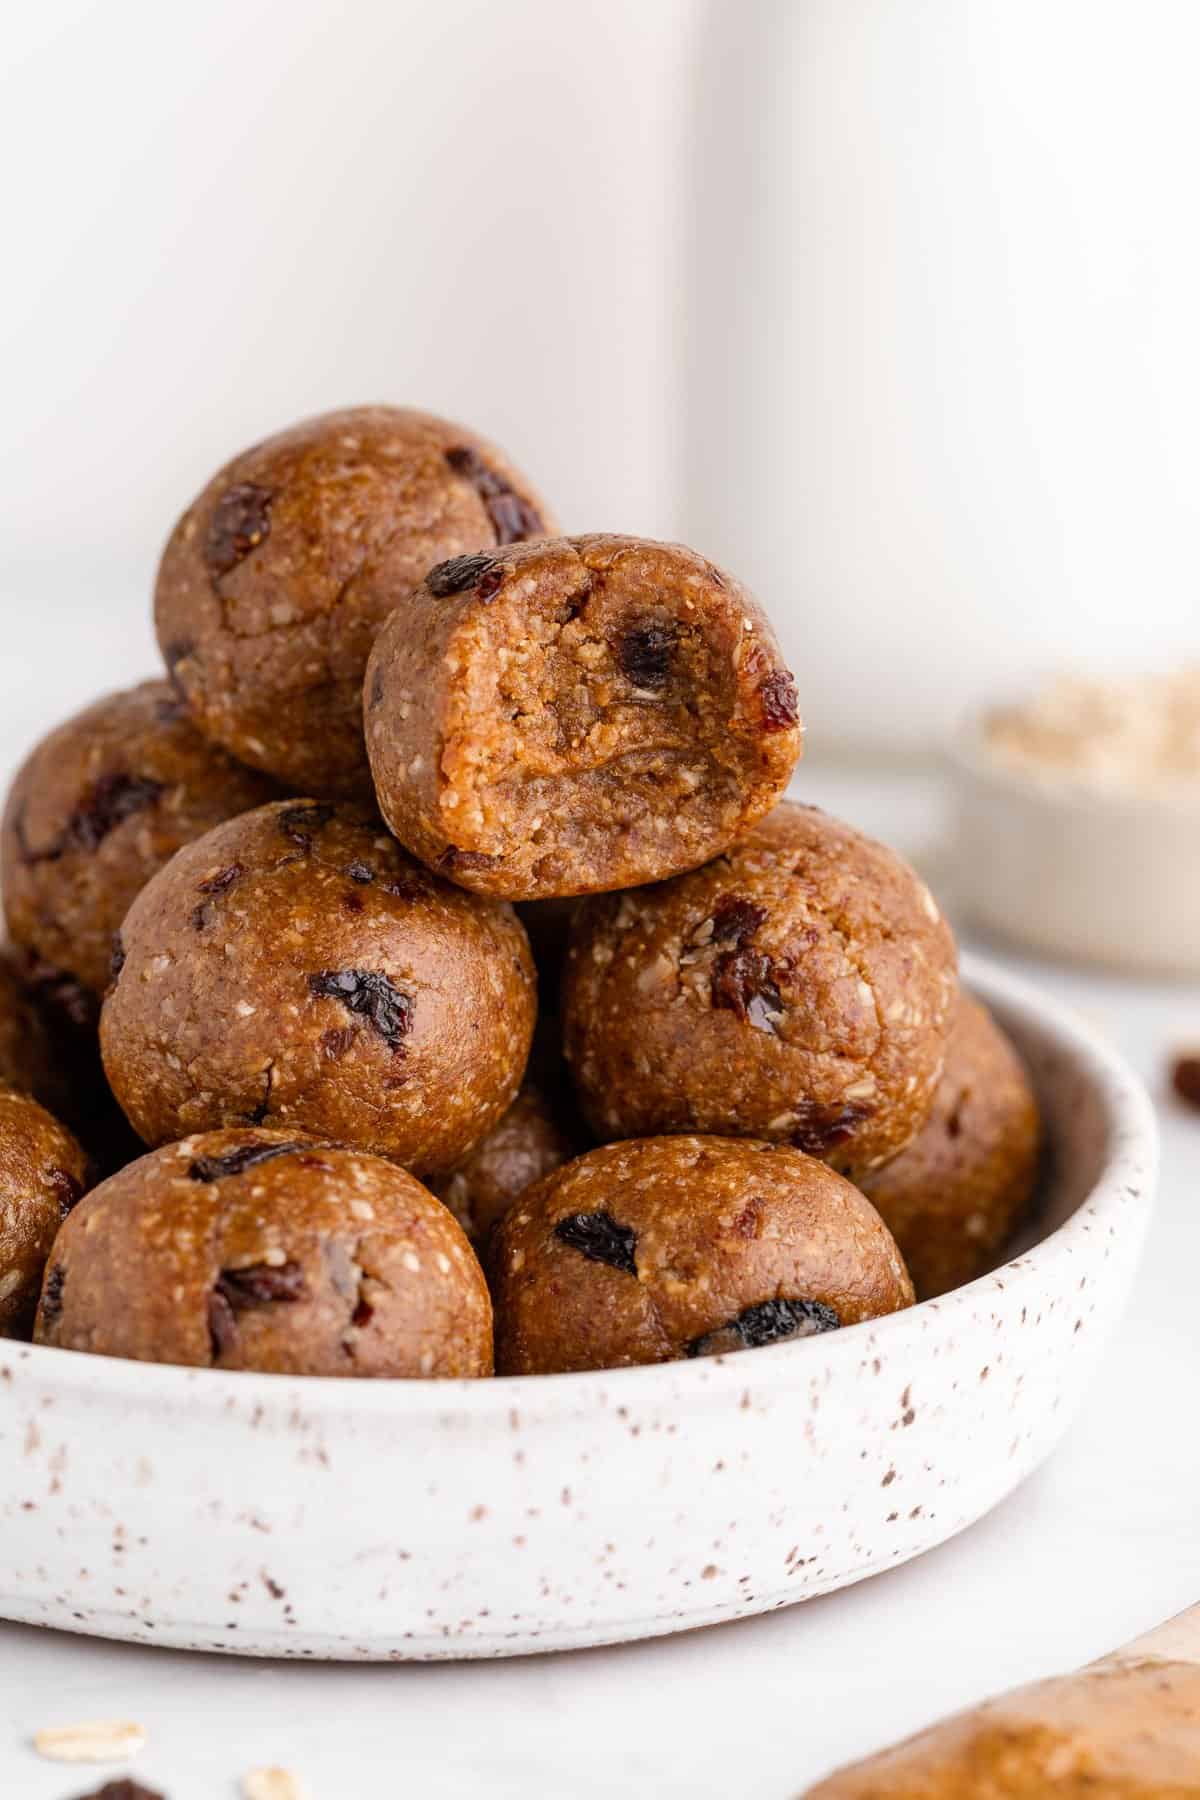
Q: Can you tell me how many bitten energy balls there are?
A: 1